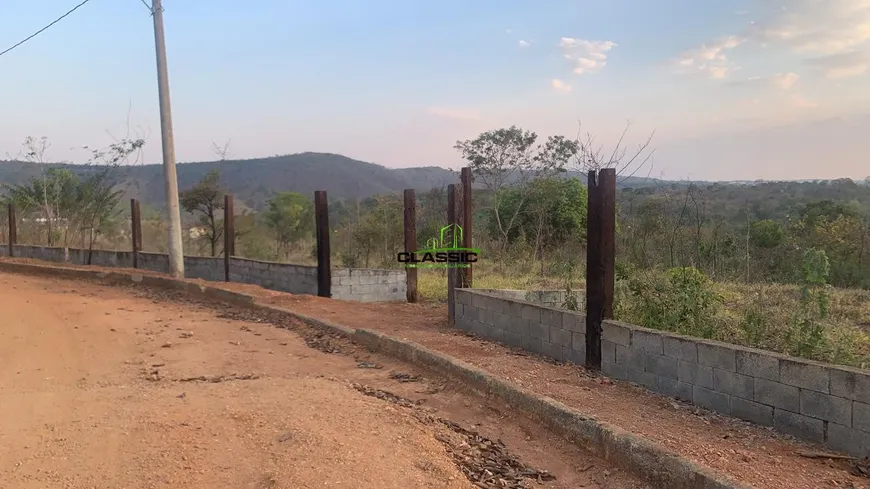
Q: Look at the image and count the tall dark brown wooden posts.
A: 8